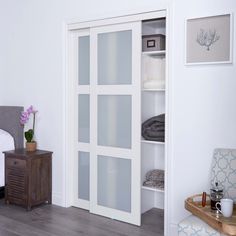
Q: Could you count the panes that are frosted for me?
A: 6